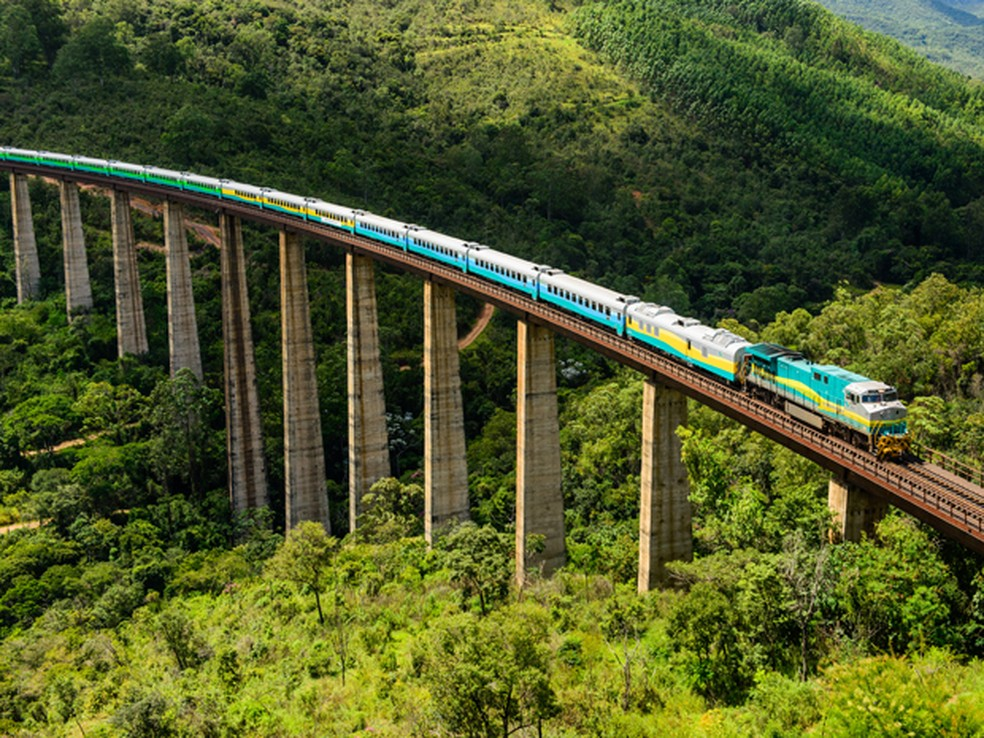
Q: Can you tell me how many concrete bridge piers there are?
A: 11